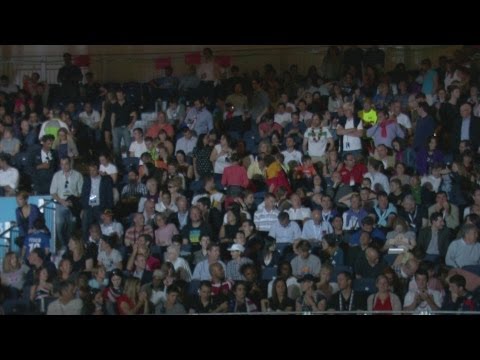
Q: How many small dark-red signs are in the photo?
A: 4